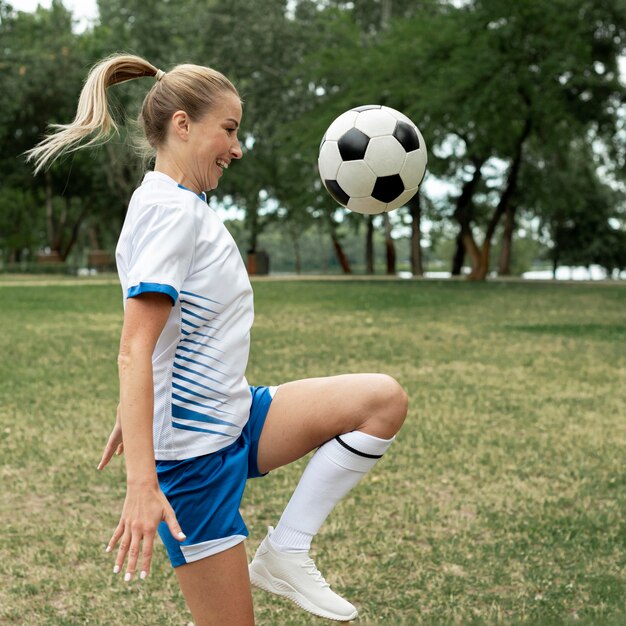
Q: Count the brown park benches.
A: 2